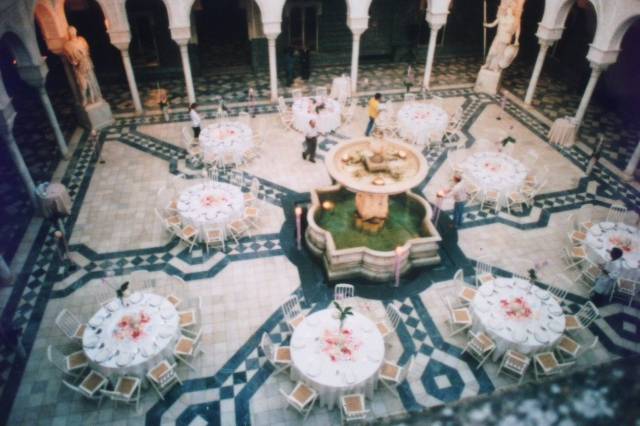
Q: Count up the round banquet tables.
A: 9